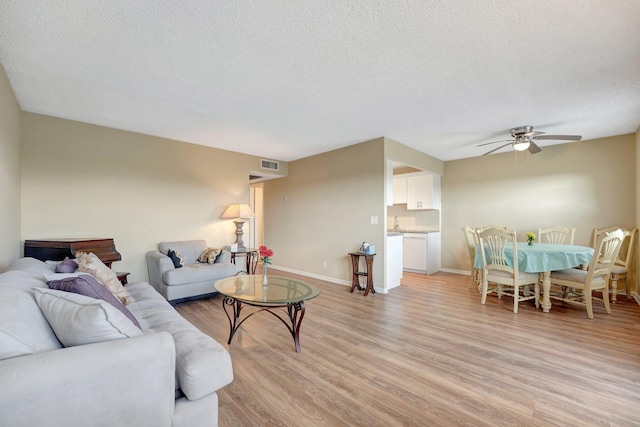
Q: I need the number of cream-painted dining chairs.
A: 6